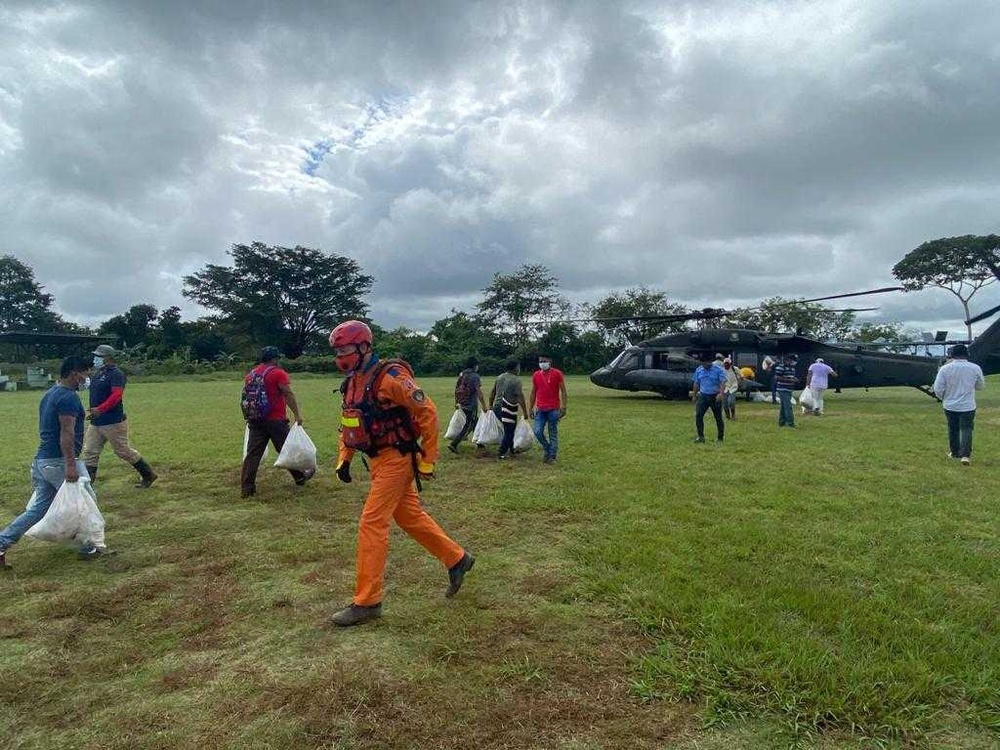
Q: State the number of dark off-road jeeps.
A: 0